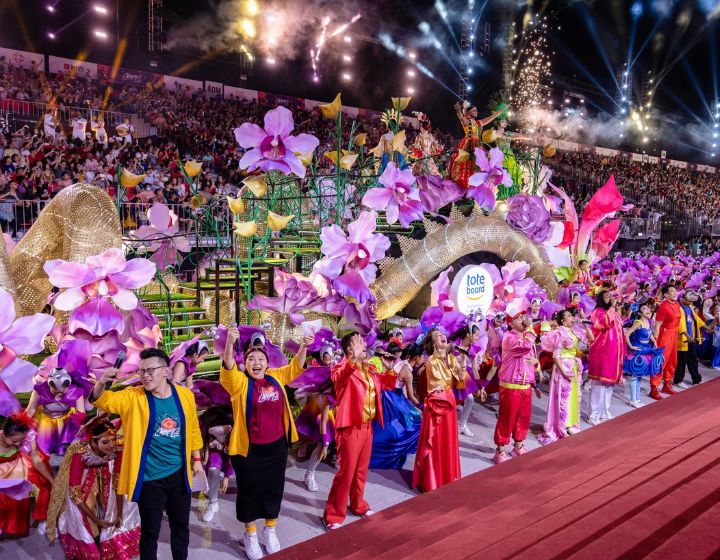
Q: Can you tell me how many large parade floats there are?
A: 1